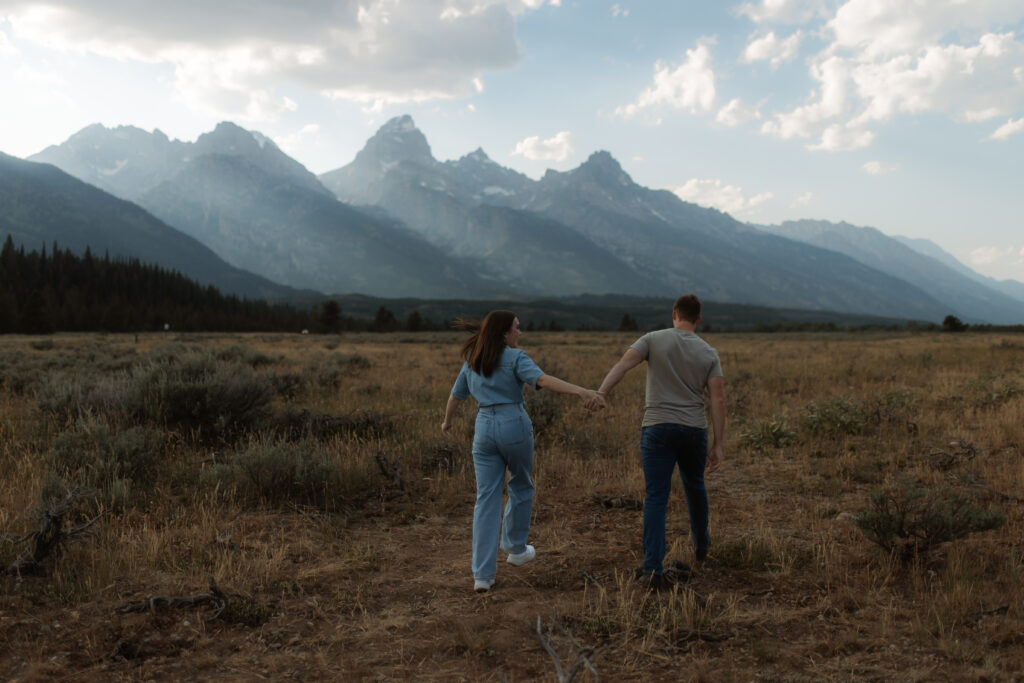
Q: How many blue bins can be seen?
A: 0